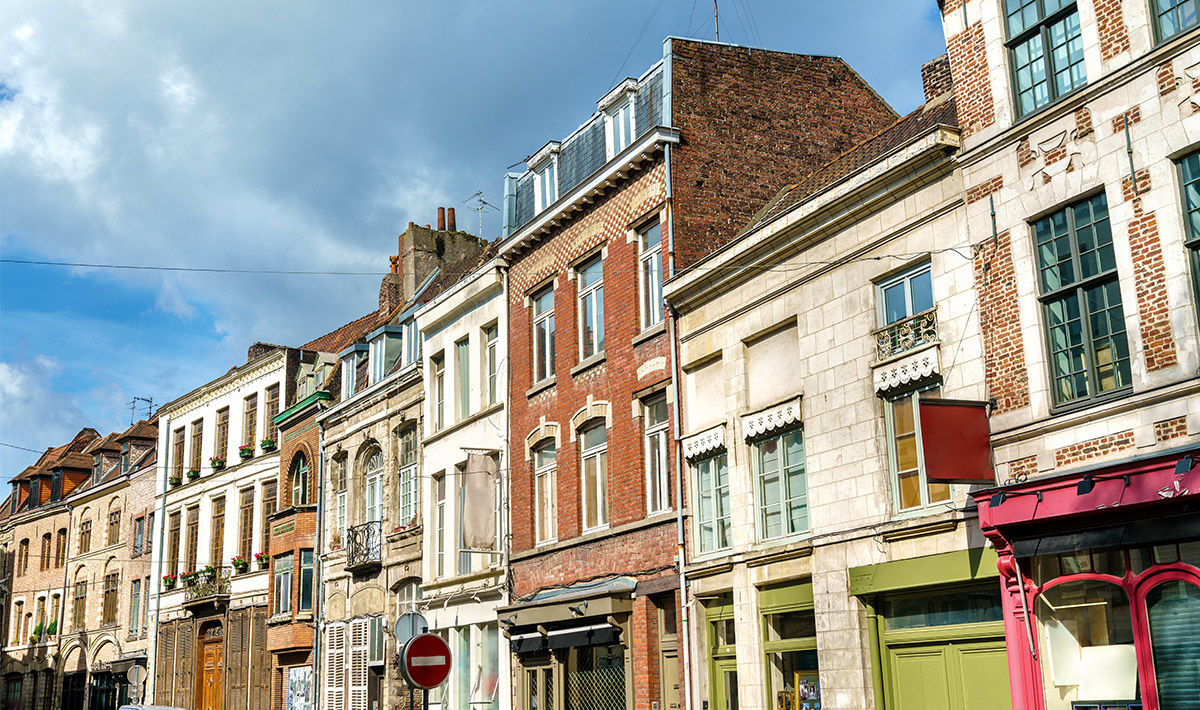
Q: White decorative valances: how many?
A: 3